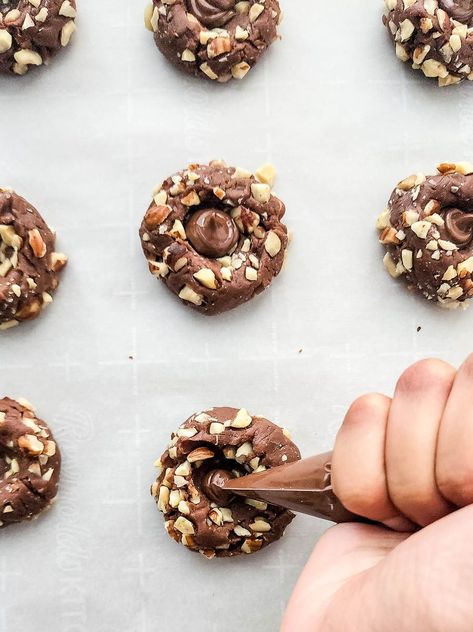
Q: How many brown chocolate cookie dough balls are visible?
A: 8